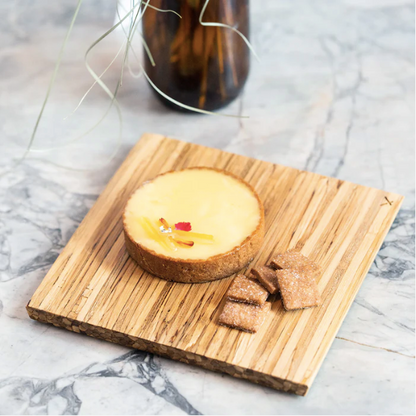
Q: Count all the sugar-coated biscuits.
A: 5